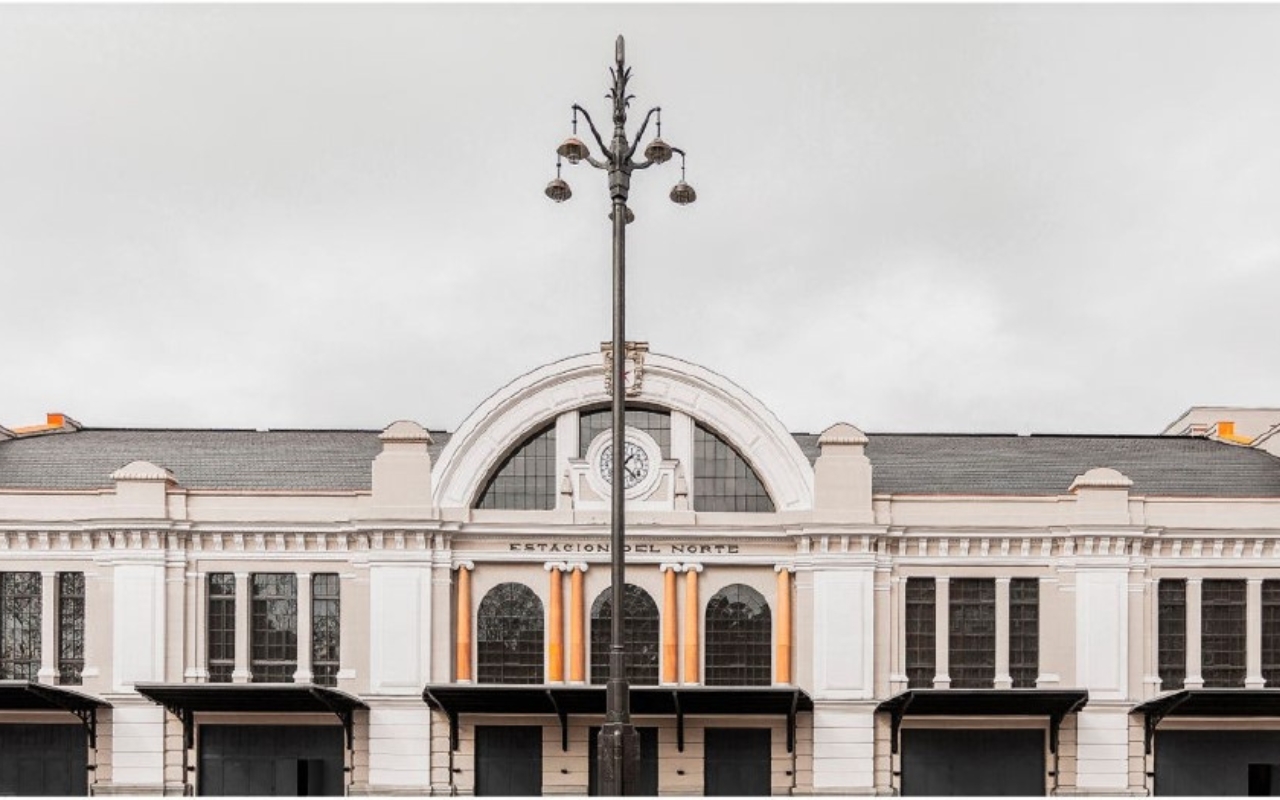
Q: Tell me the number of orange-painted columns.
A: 6